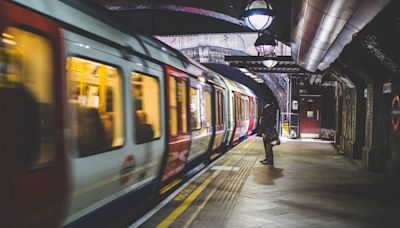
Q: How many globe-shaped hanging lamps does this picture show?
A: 3